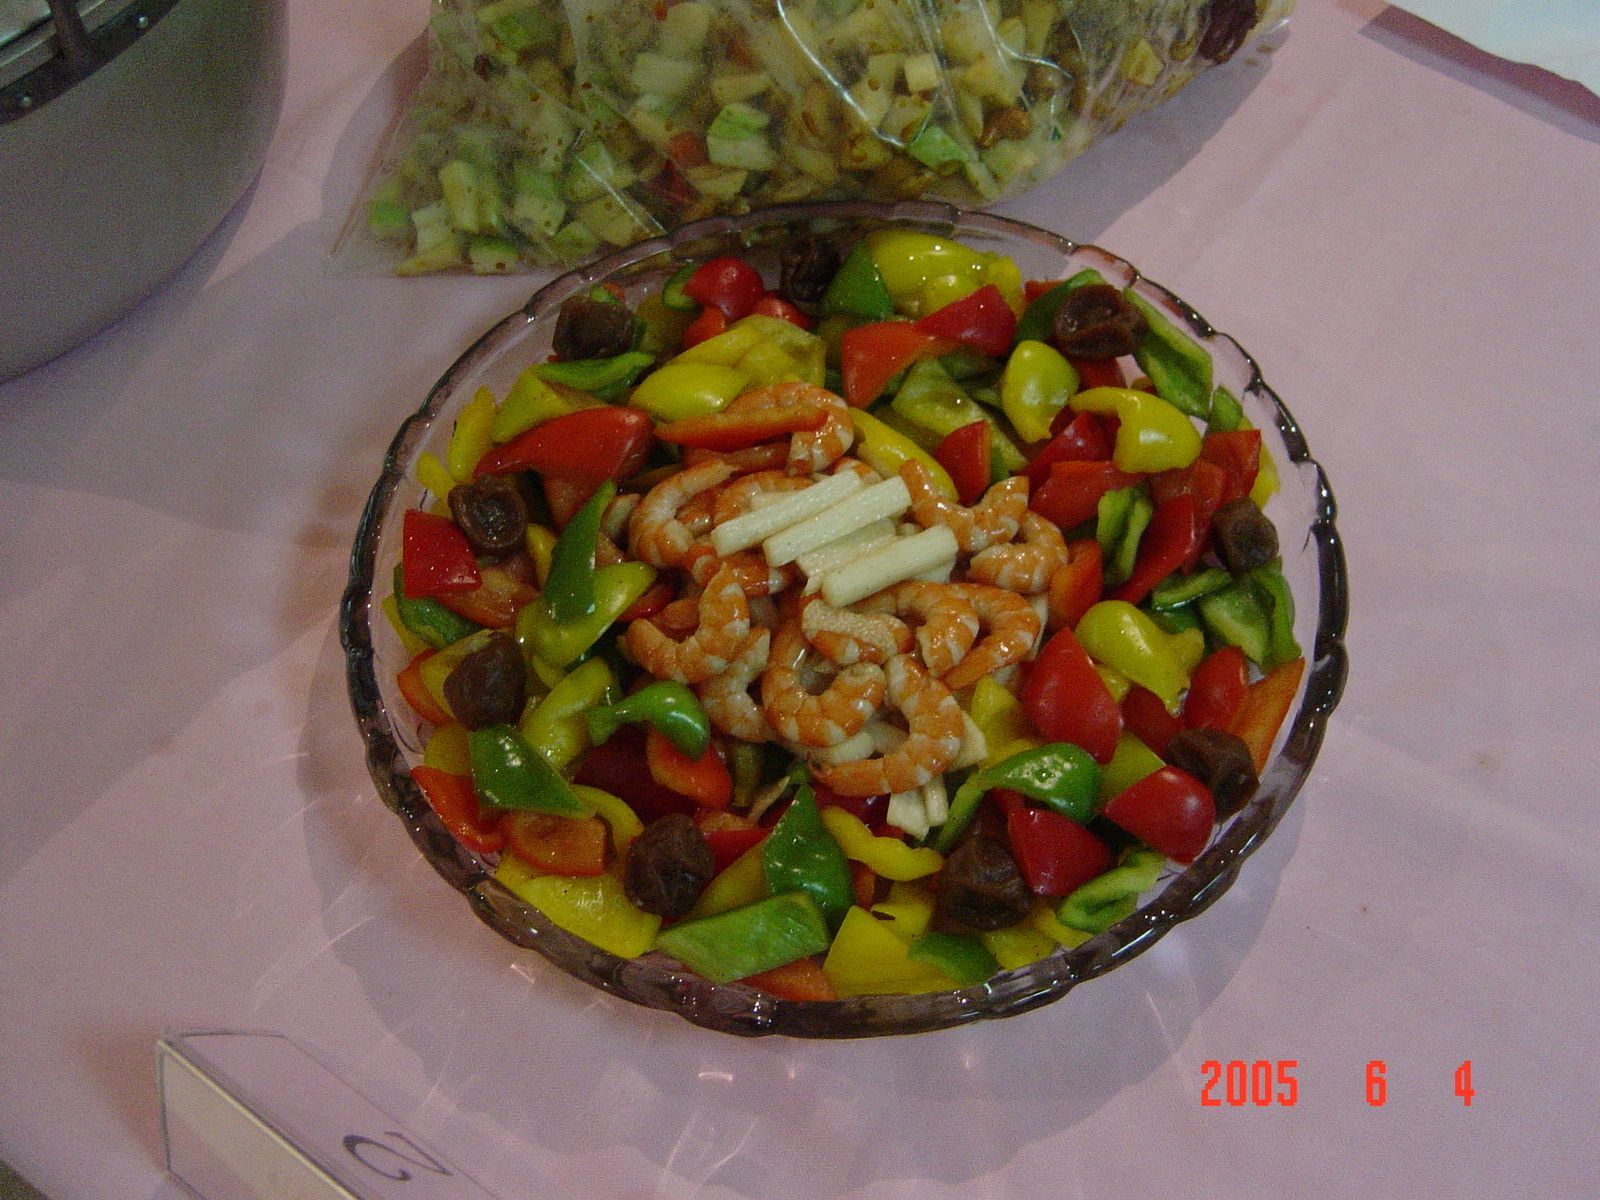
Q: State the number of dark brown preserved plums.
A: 9